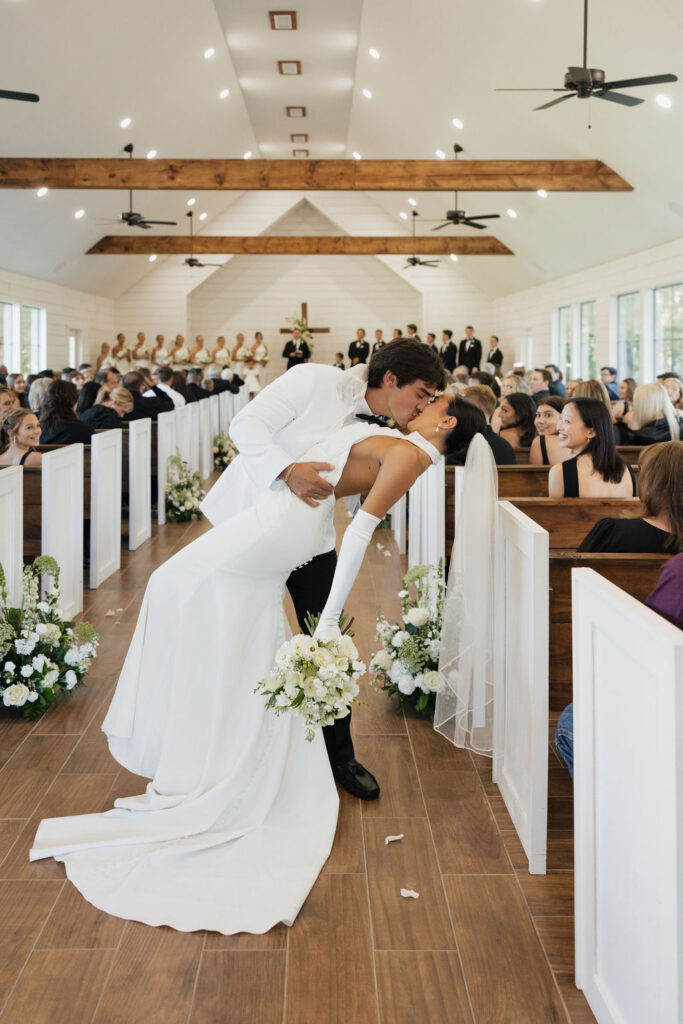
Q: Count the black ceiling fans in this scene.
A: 6